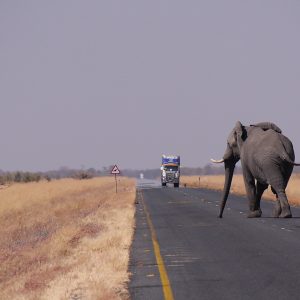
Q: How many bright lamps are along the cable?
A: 0